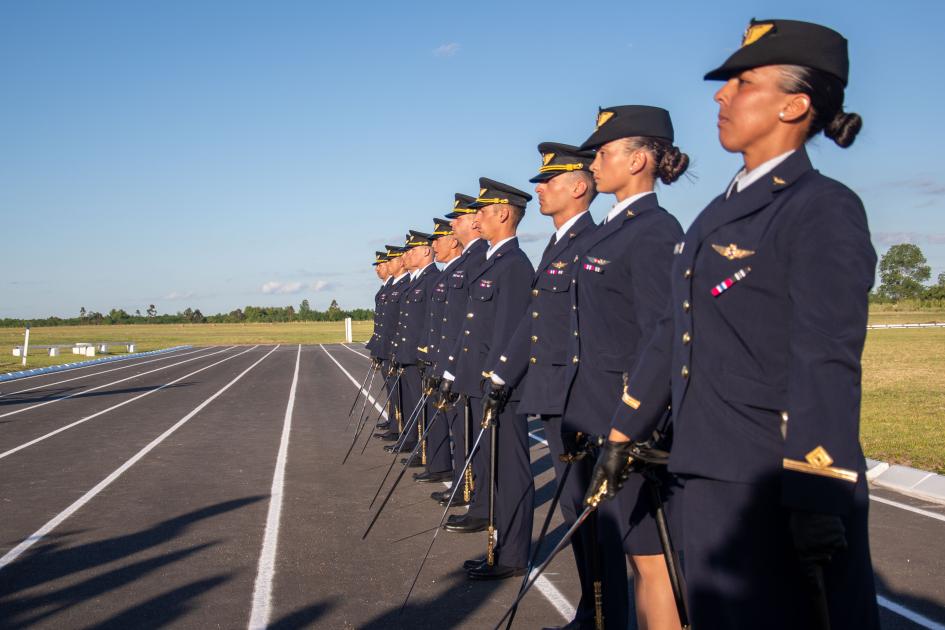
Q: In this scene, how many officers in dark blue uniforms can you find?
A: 10